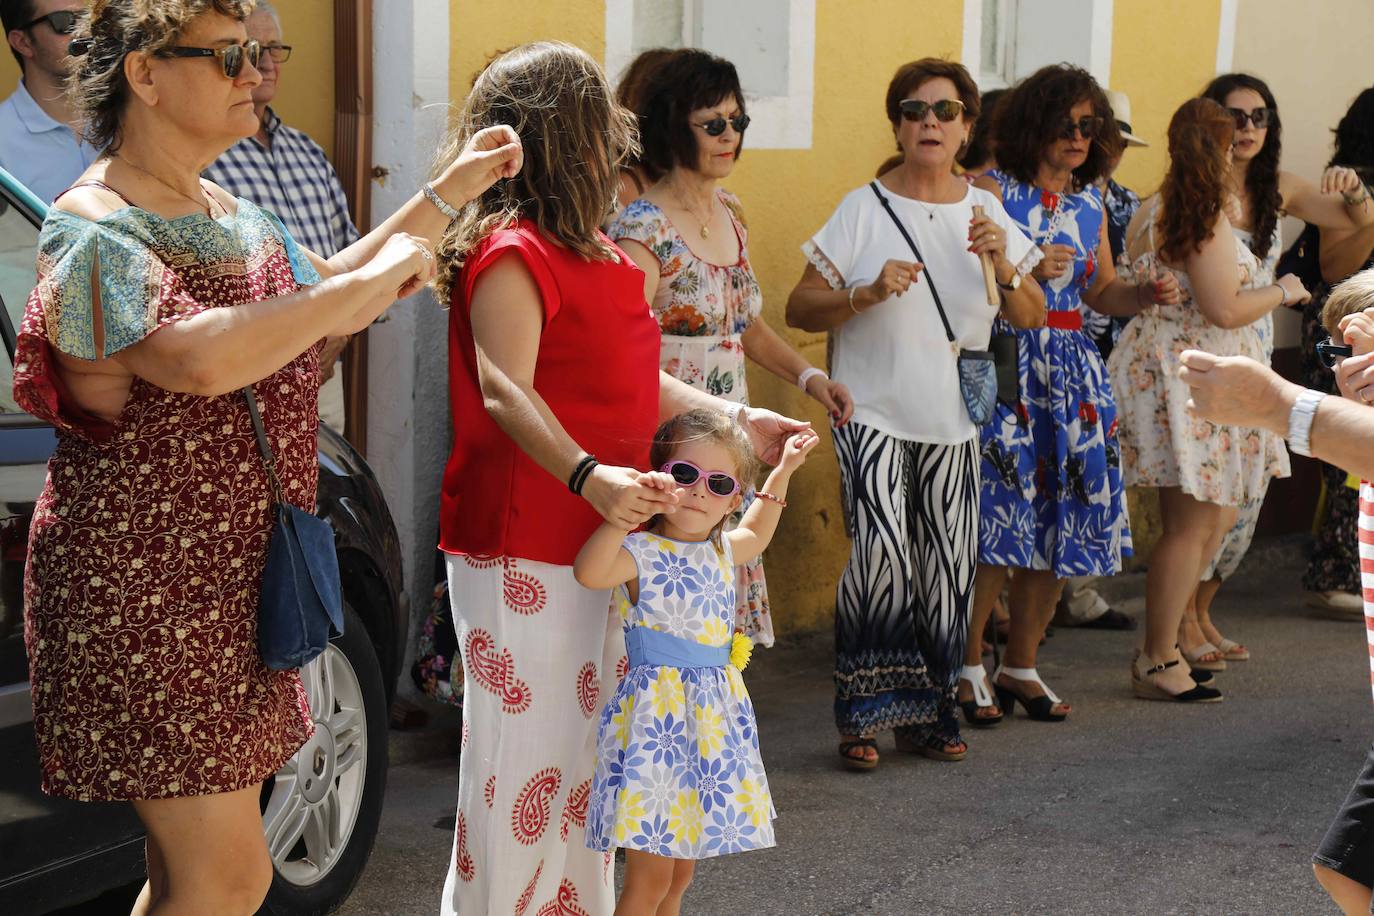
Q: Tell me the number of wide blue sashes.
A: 1